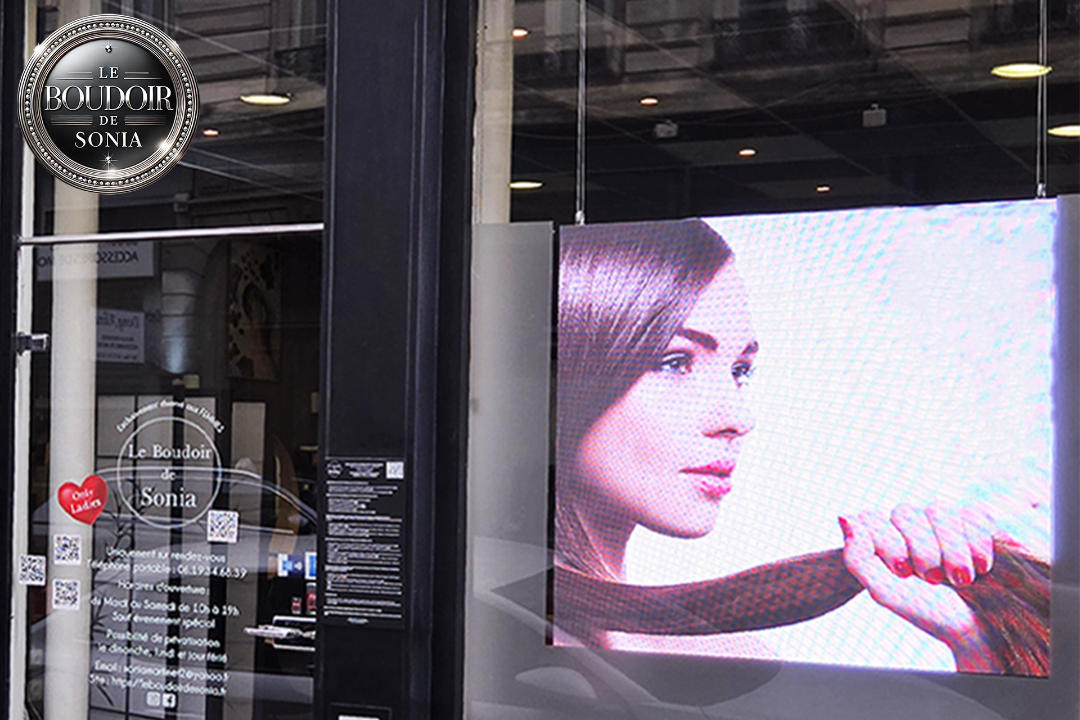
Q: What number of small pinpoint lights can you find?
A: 5